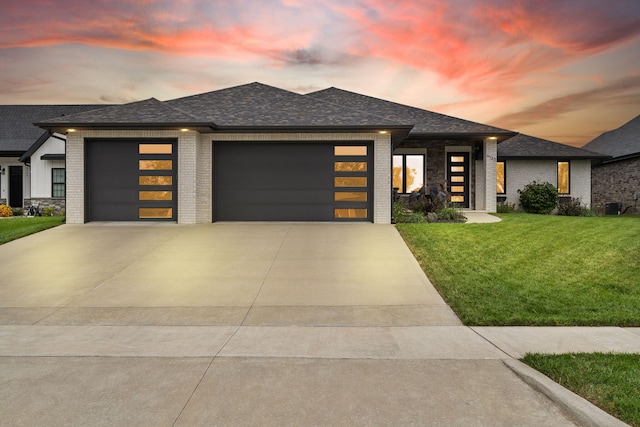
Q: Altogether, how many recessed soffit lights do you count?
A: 4